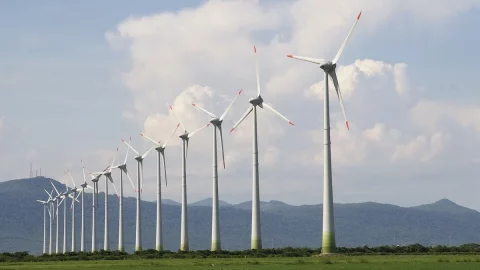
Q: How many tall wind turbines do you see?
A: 15